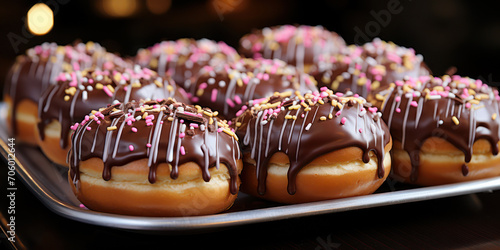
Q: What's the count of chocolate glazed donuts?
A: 9